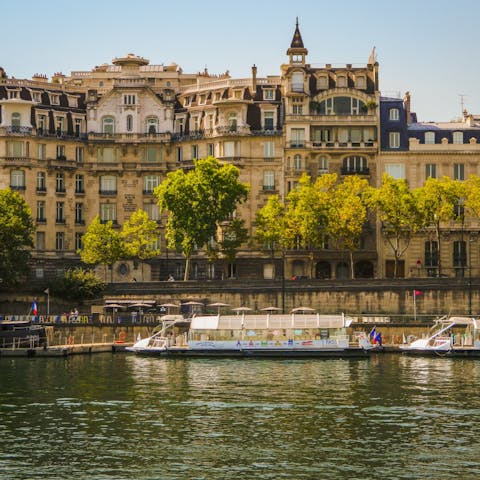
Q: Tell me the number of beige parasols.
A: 8